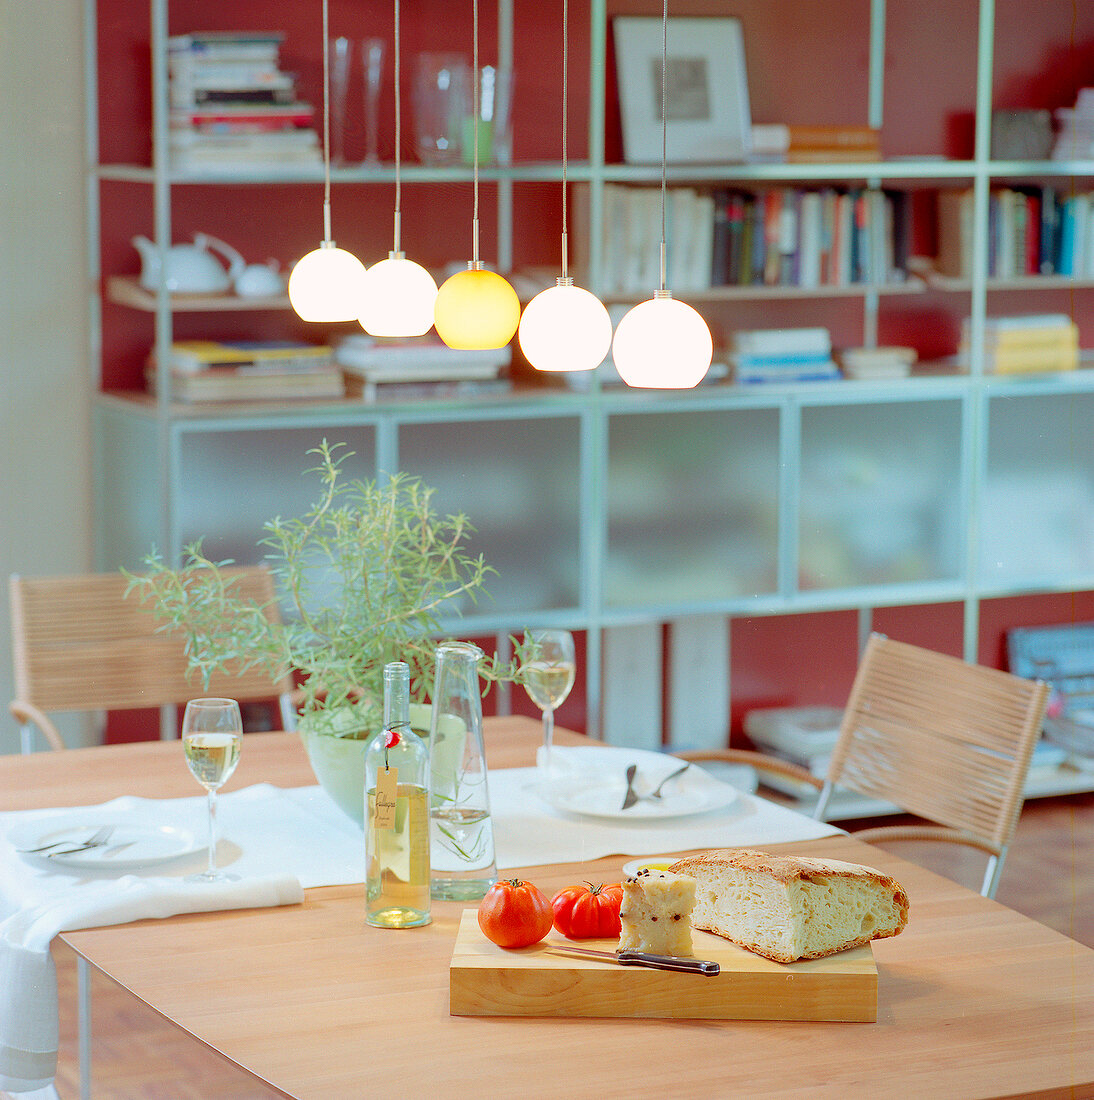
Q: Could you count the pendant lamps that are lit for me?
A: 5